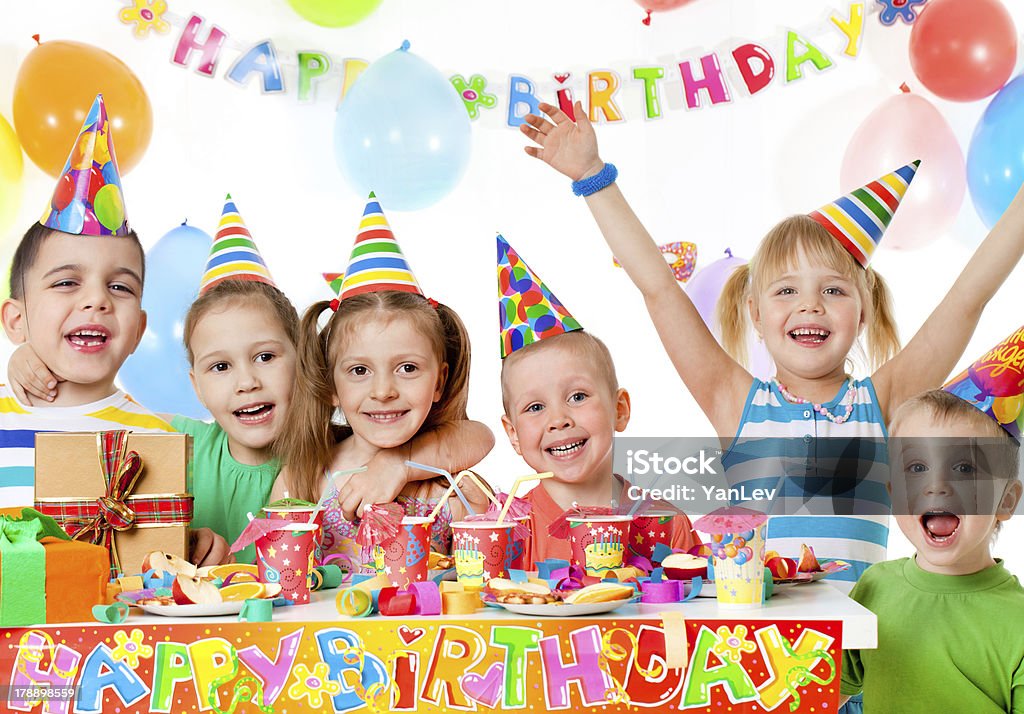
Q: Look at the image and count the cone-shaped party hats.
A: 6